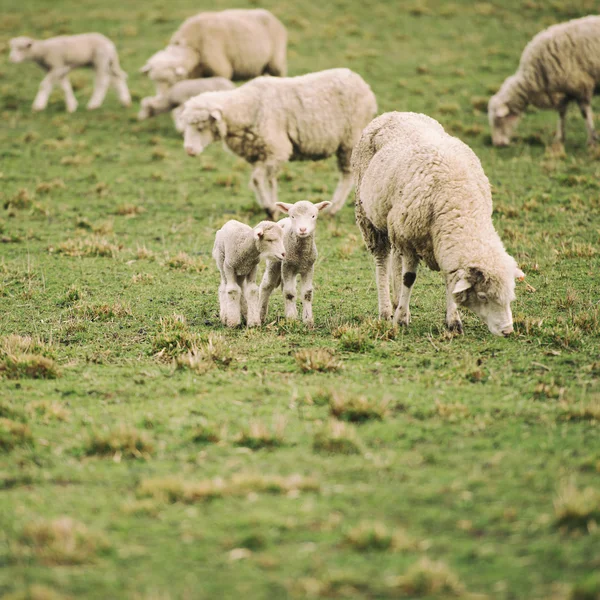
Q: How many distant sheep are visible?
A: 5